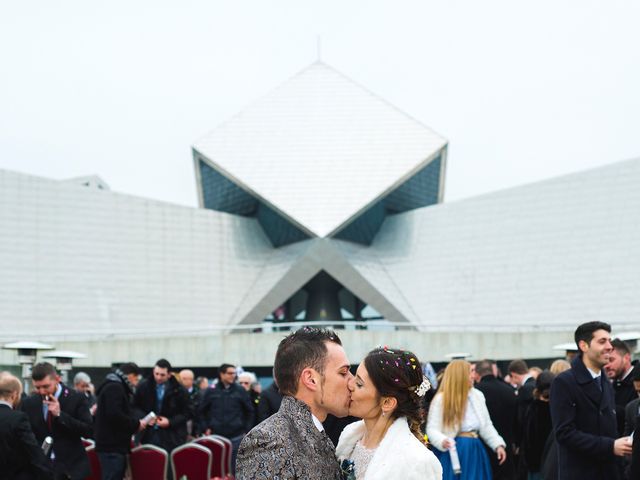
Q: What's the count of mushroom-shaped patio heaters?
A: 5